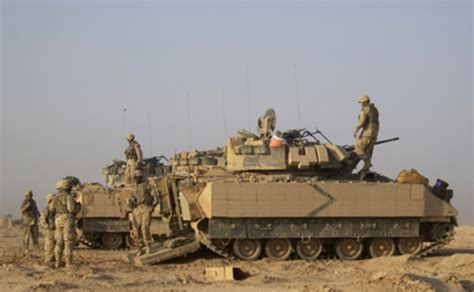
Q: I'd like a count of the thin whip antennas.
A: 6